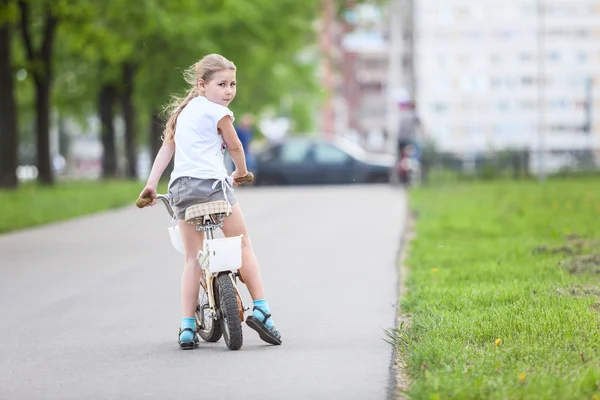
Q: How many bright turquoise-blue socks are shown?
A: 2